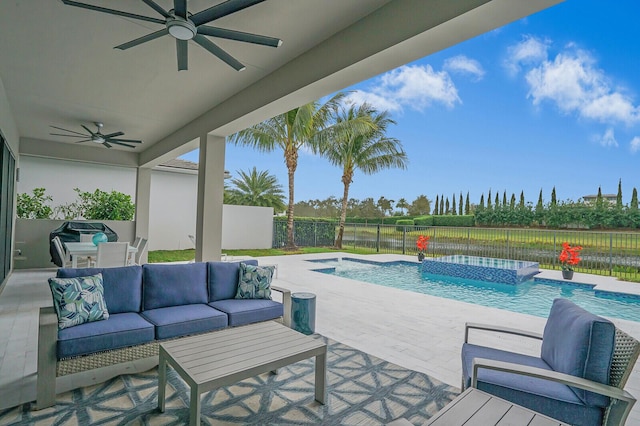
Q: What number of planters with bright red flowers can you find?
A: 2